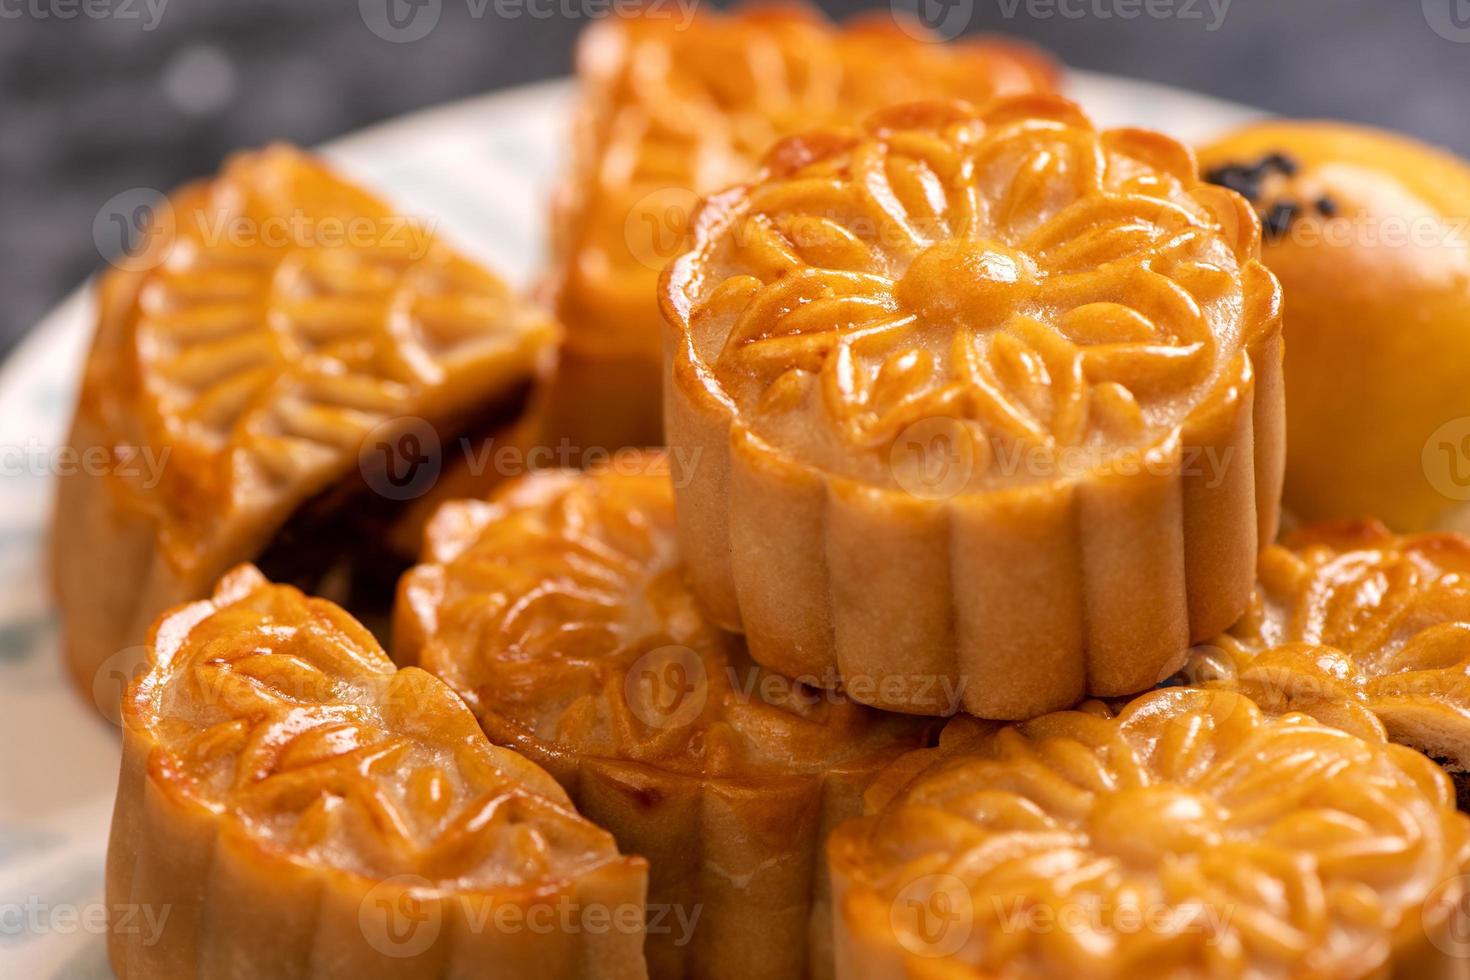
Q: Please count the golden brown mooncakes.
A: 7